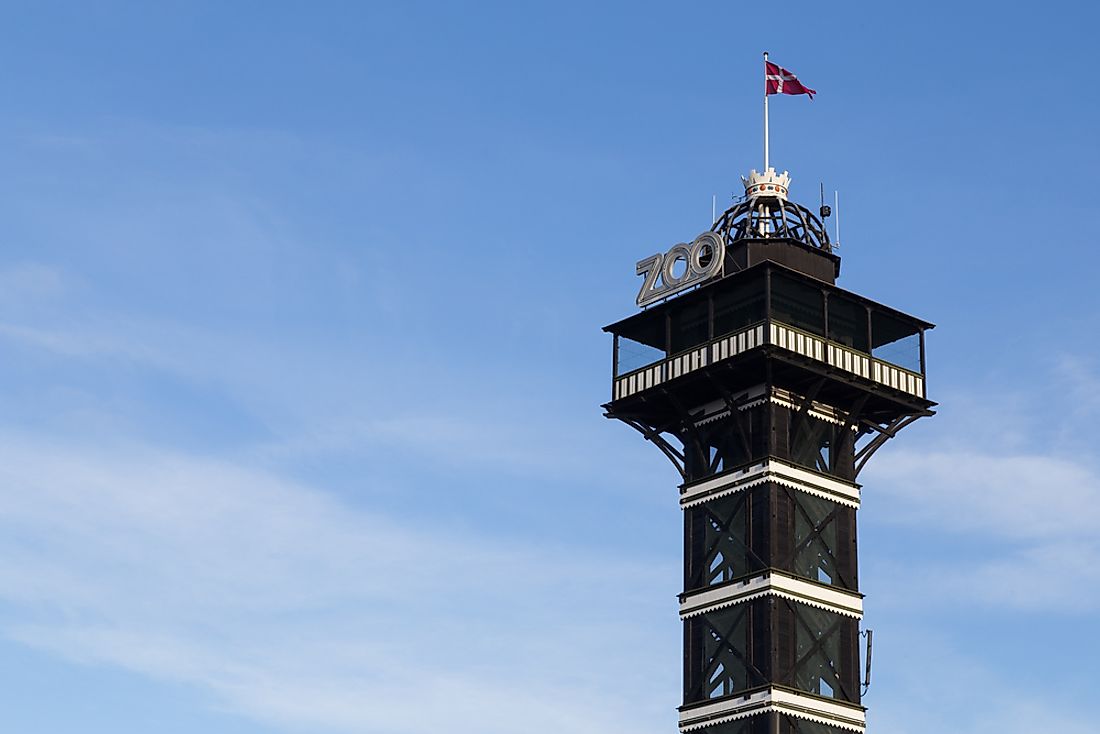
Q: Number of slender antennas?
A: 3